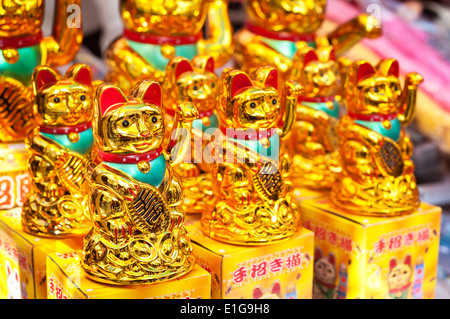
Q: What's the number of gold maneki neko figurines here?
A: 9